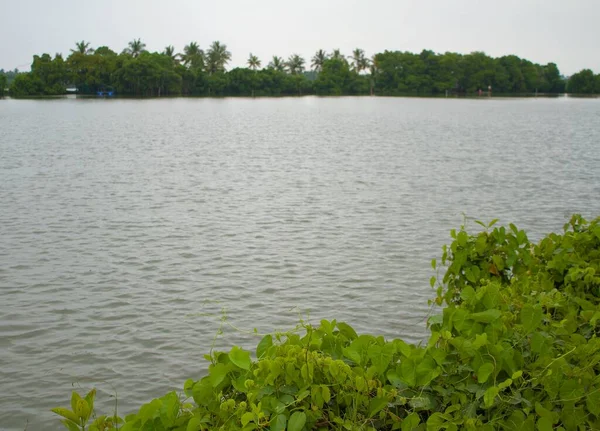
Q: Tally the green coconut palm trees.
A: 11